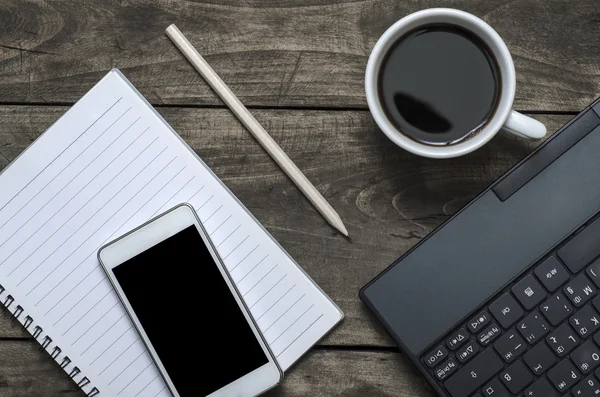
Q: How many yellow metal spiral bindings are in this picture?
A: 0